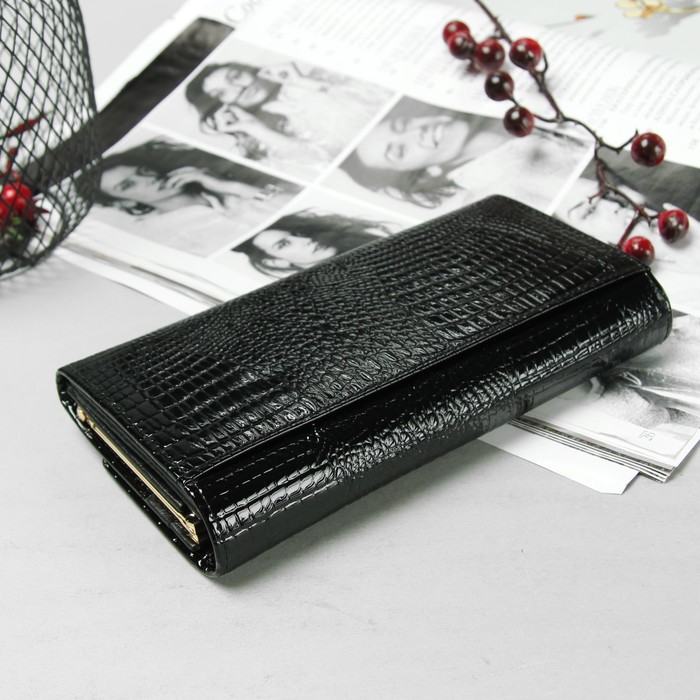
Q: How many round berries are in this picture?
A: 9